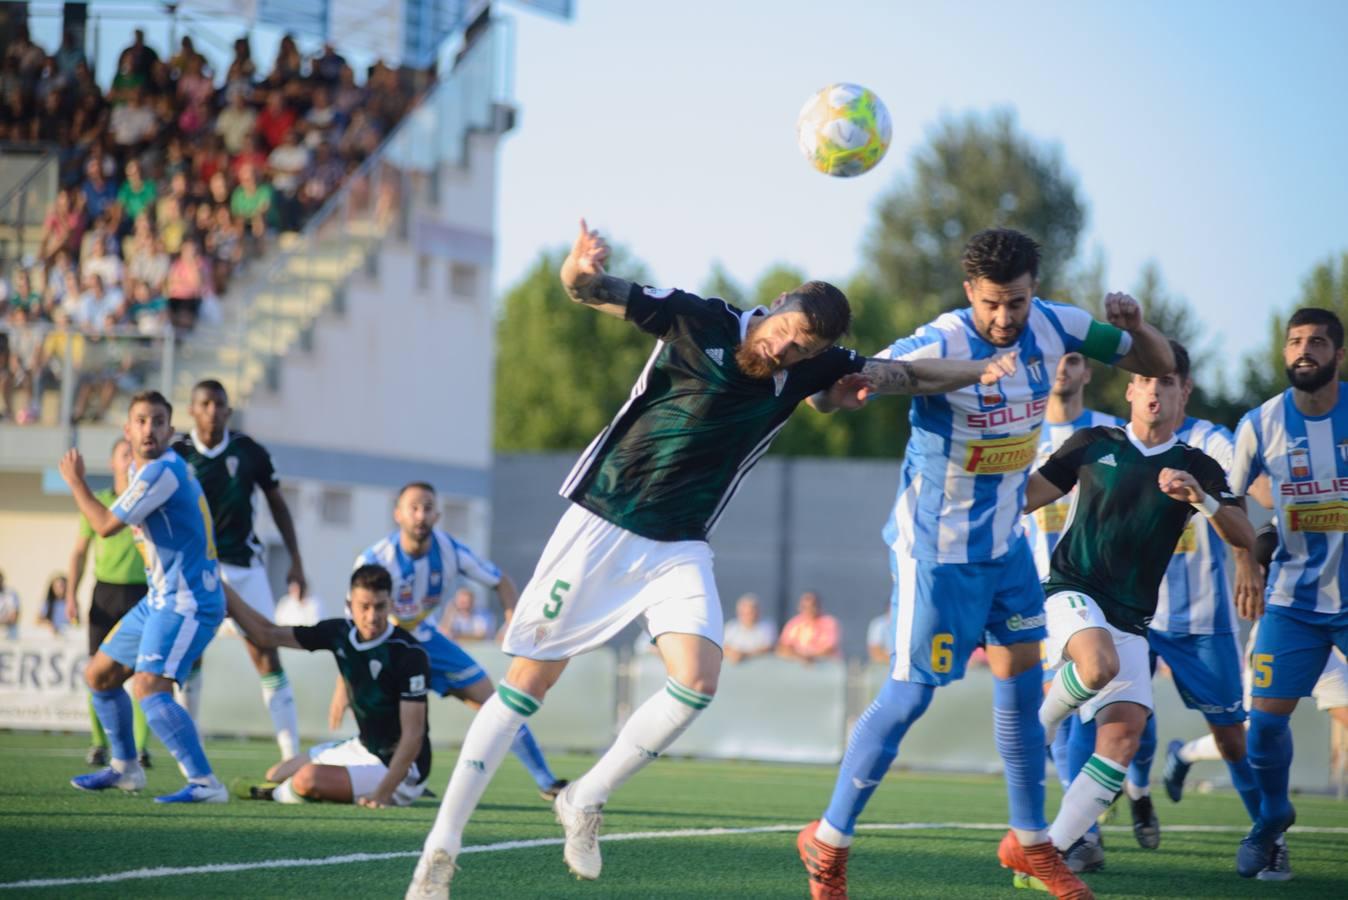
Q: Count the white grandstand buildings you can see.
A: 1